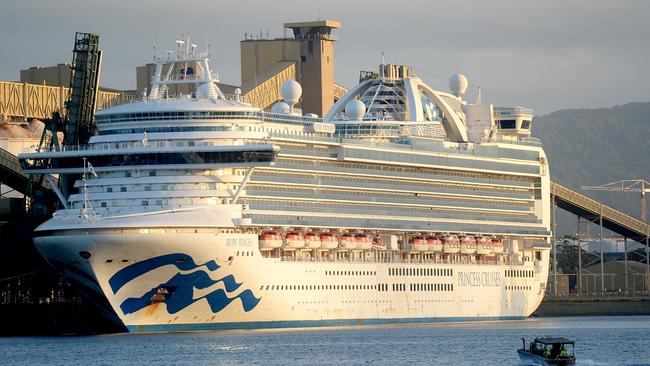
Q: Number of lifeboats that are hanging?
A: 12